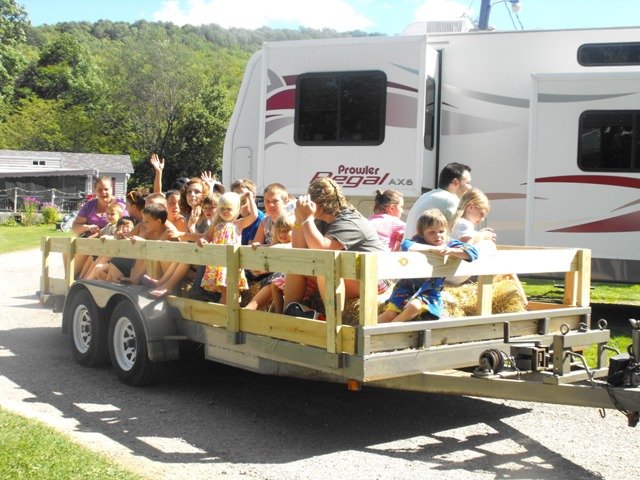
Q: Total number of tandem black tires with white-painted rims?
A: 2